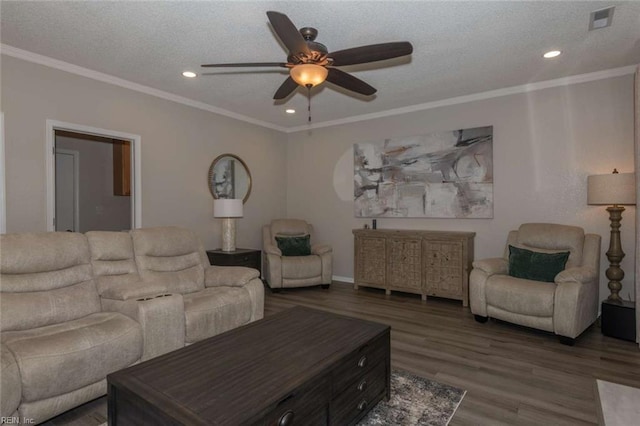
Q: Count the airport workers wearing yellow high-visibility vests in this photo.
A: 0